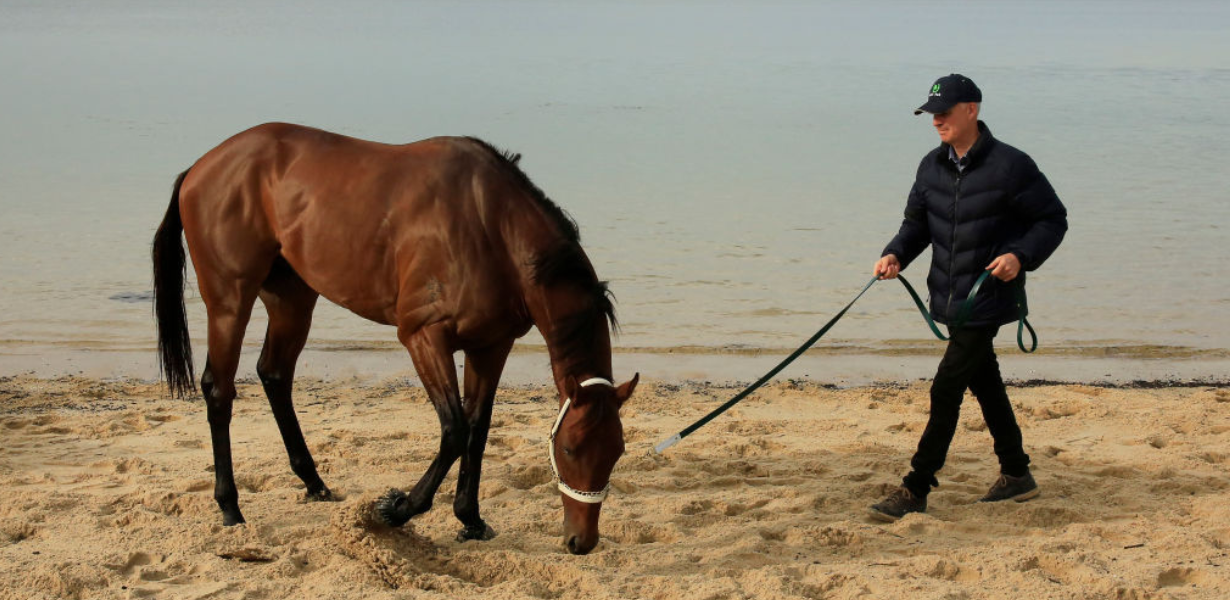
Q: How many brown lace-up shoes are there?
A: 2